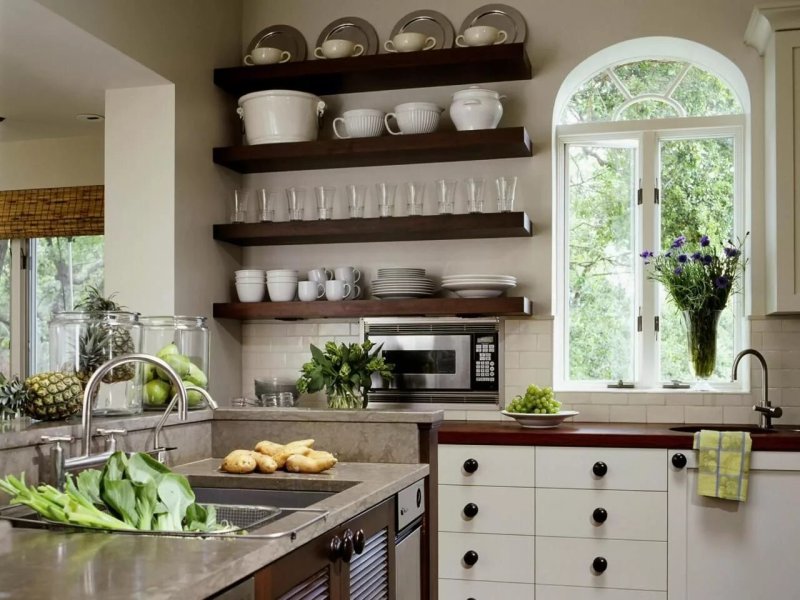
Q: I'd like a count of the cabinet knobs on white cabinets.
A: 7